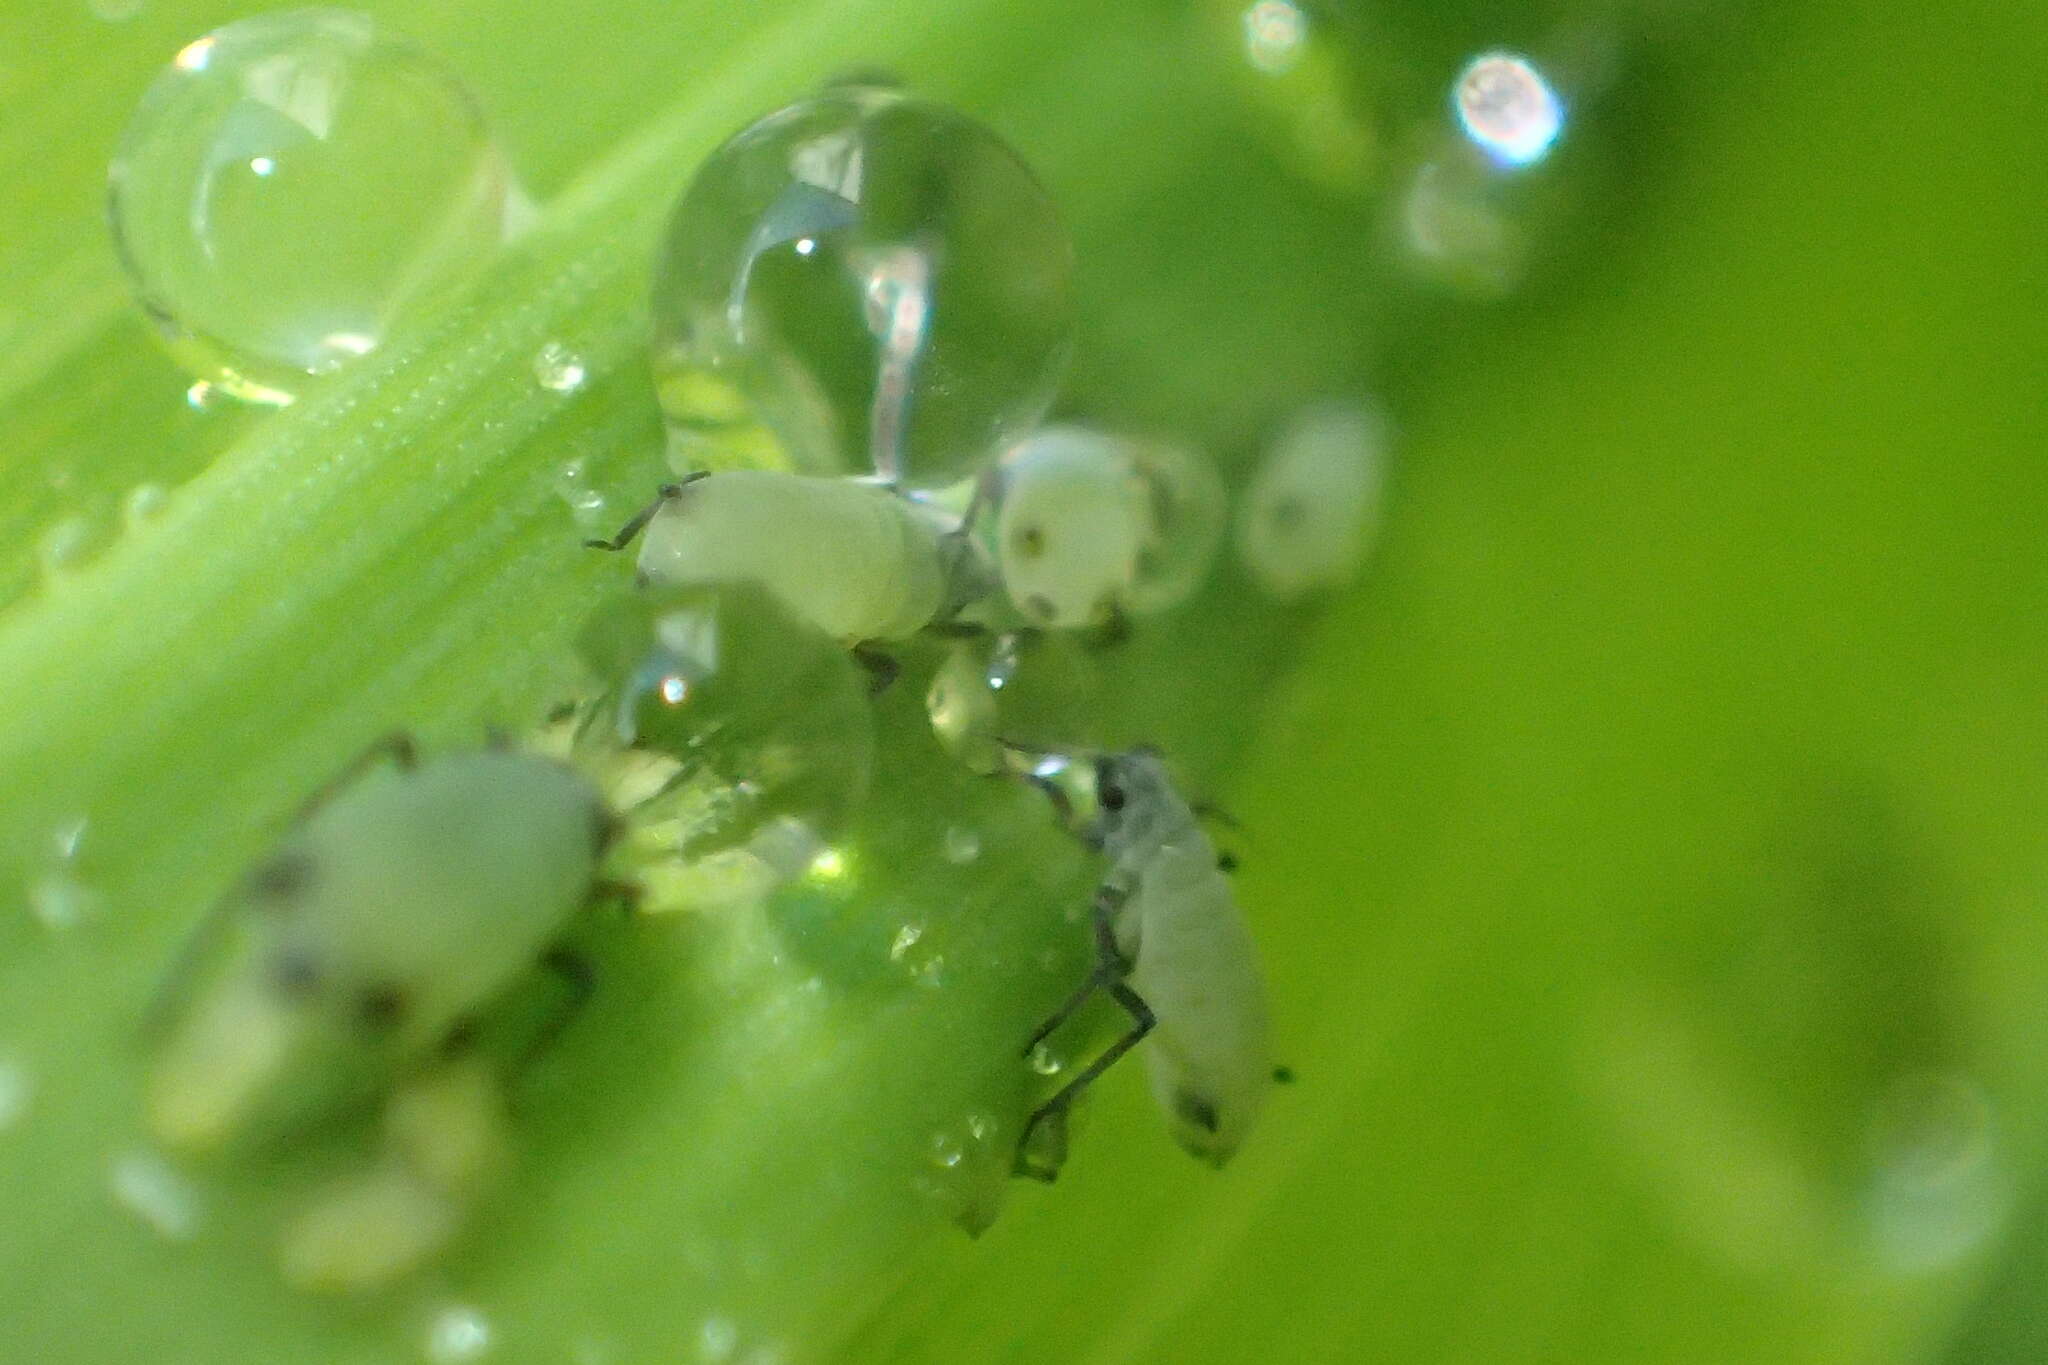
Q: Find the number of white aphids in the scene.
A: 5